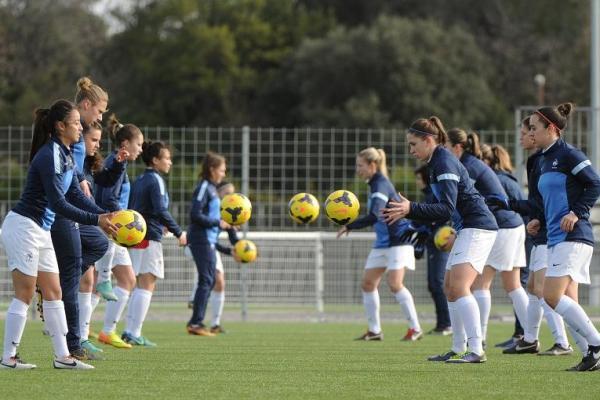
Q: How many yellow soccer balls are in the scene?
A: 6